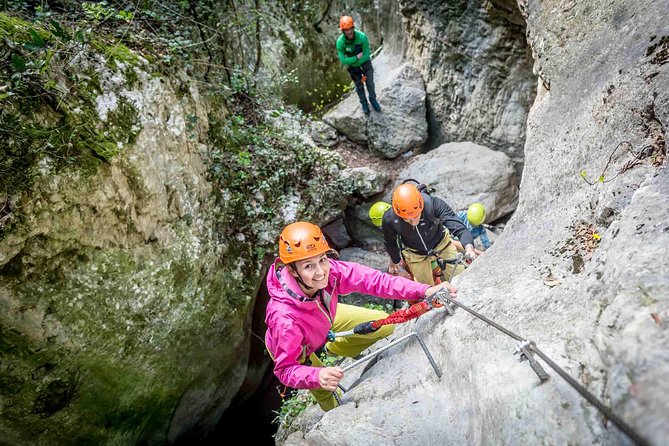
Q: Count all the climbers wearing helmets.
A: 5